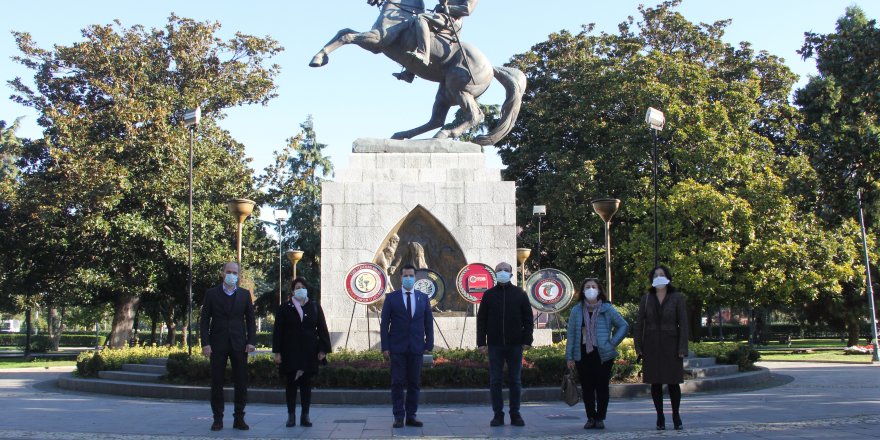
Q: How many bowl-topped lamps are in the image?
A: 4